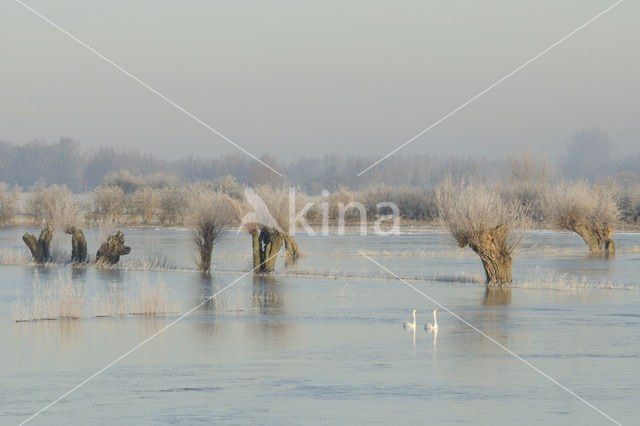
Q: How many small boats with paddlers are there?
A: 0